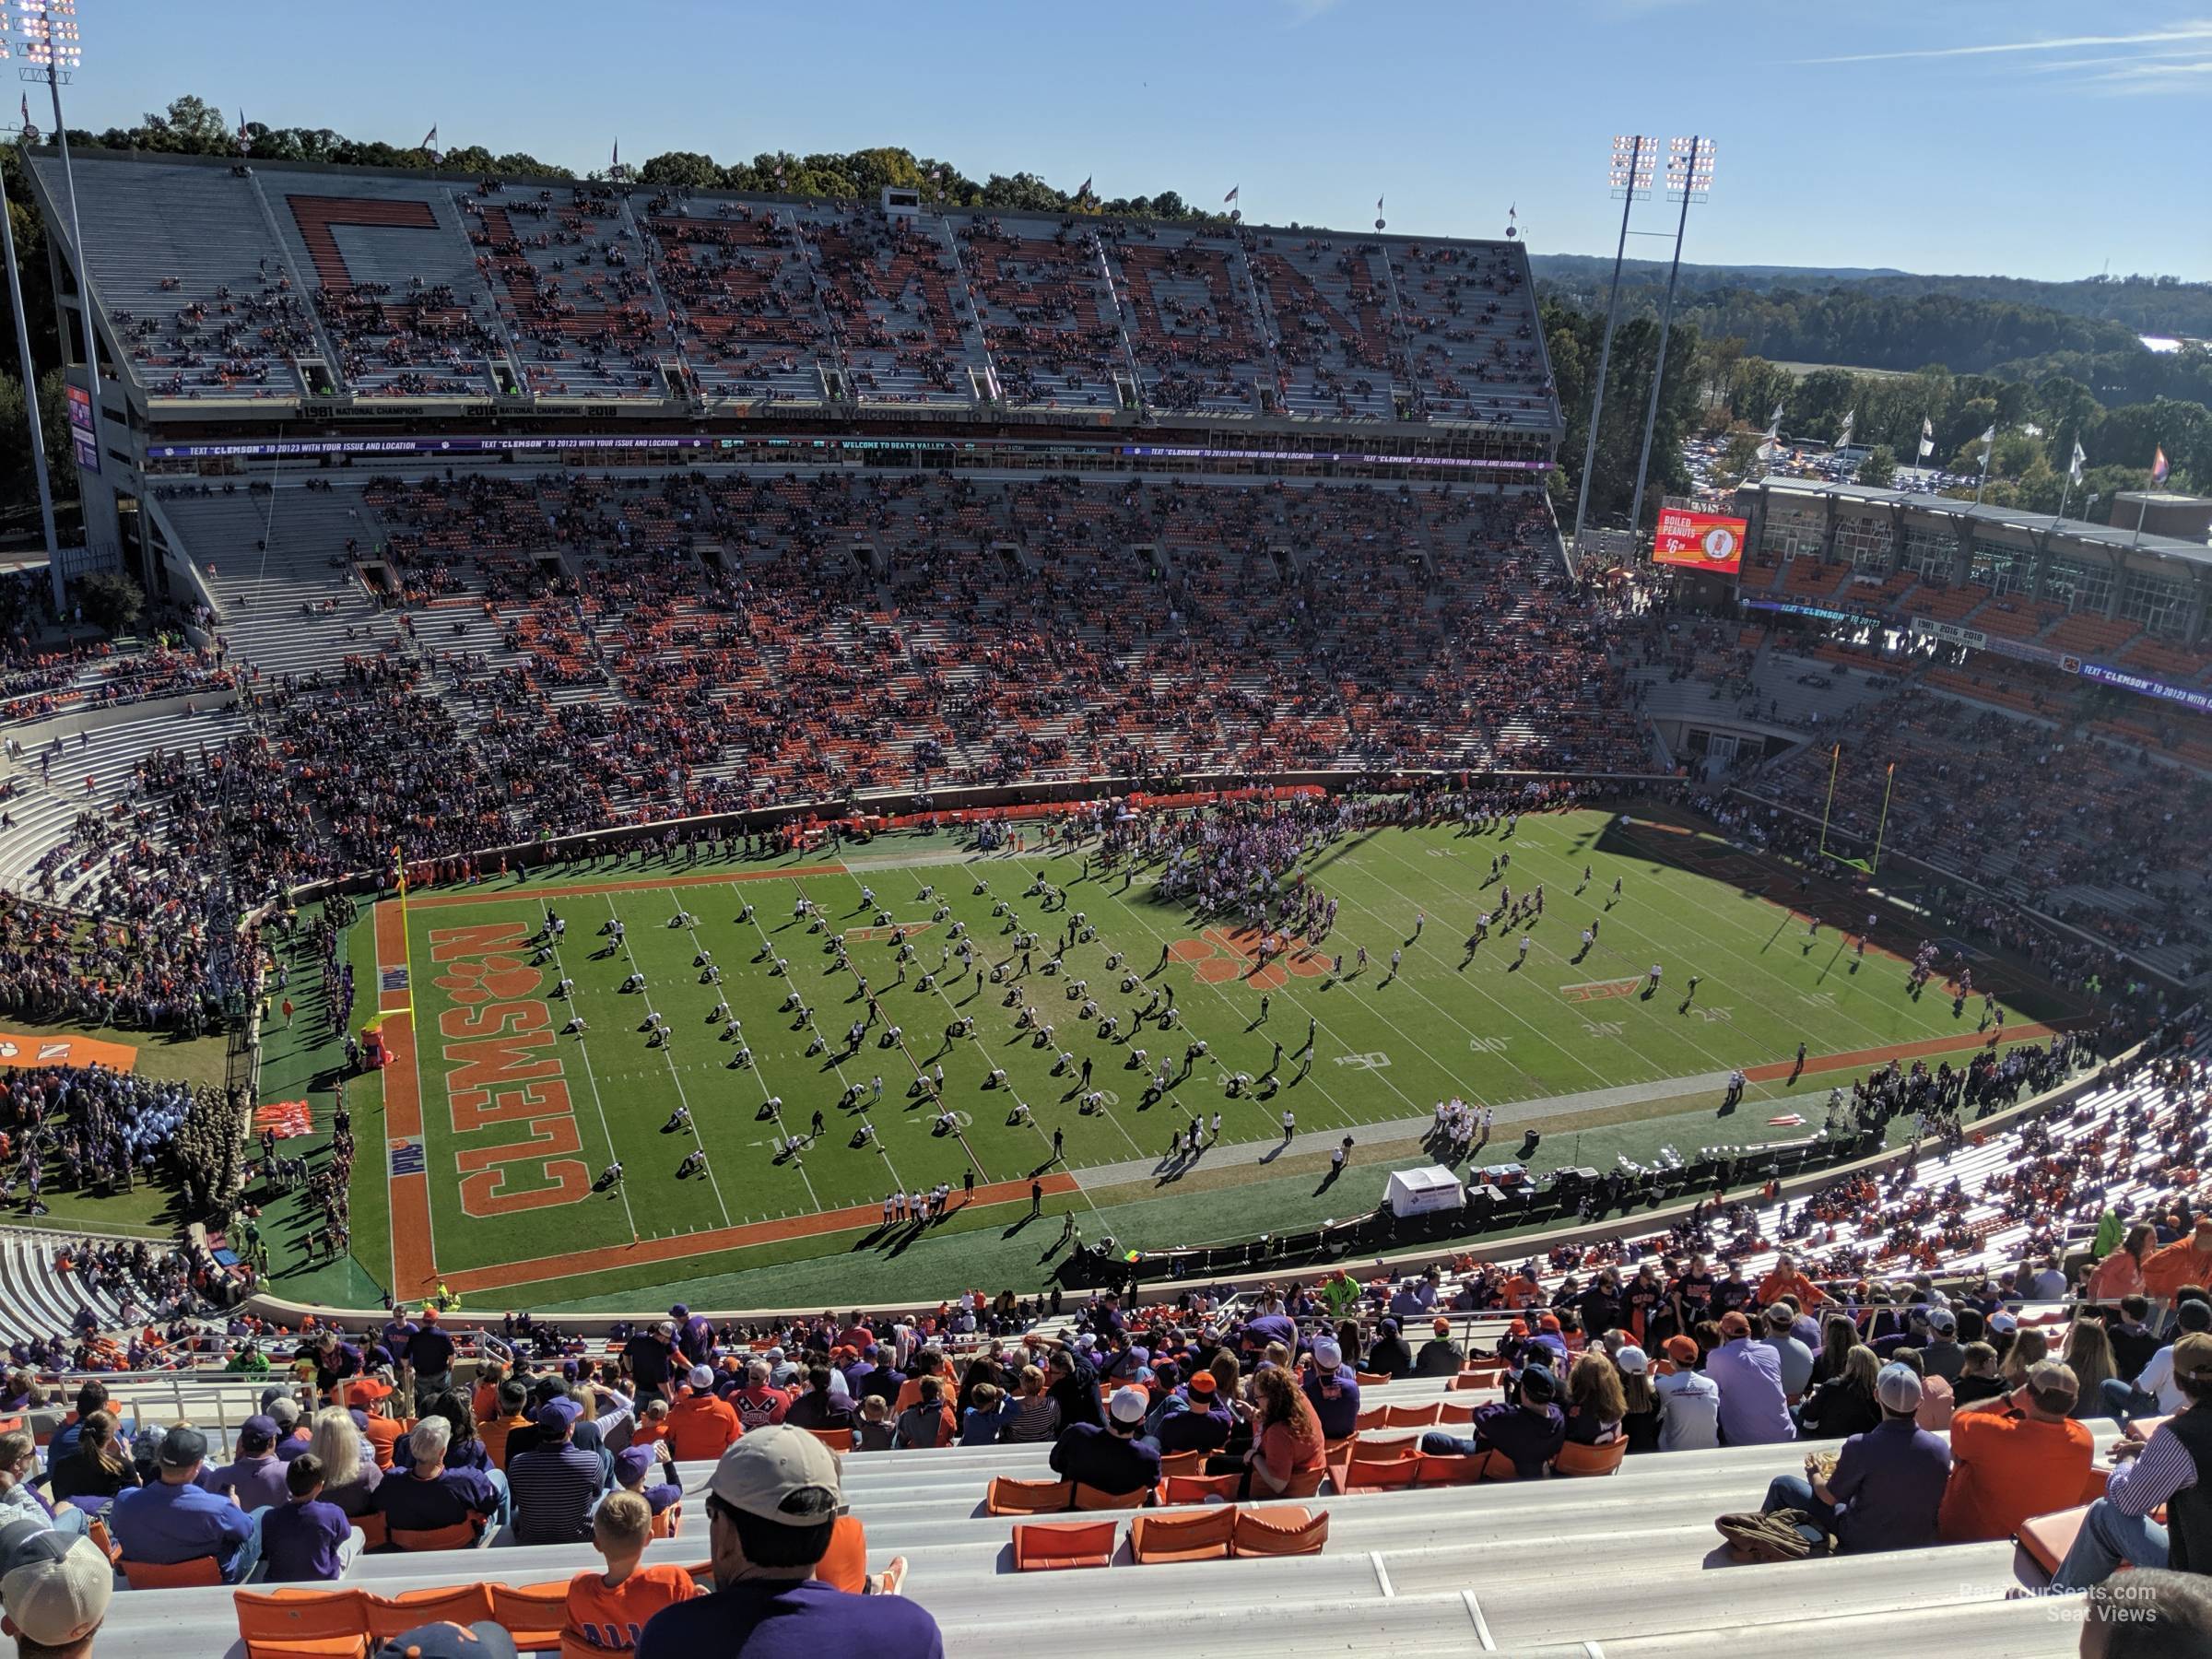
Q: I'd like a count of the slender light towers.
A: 4